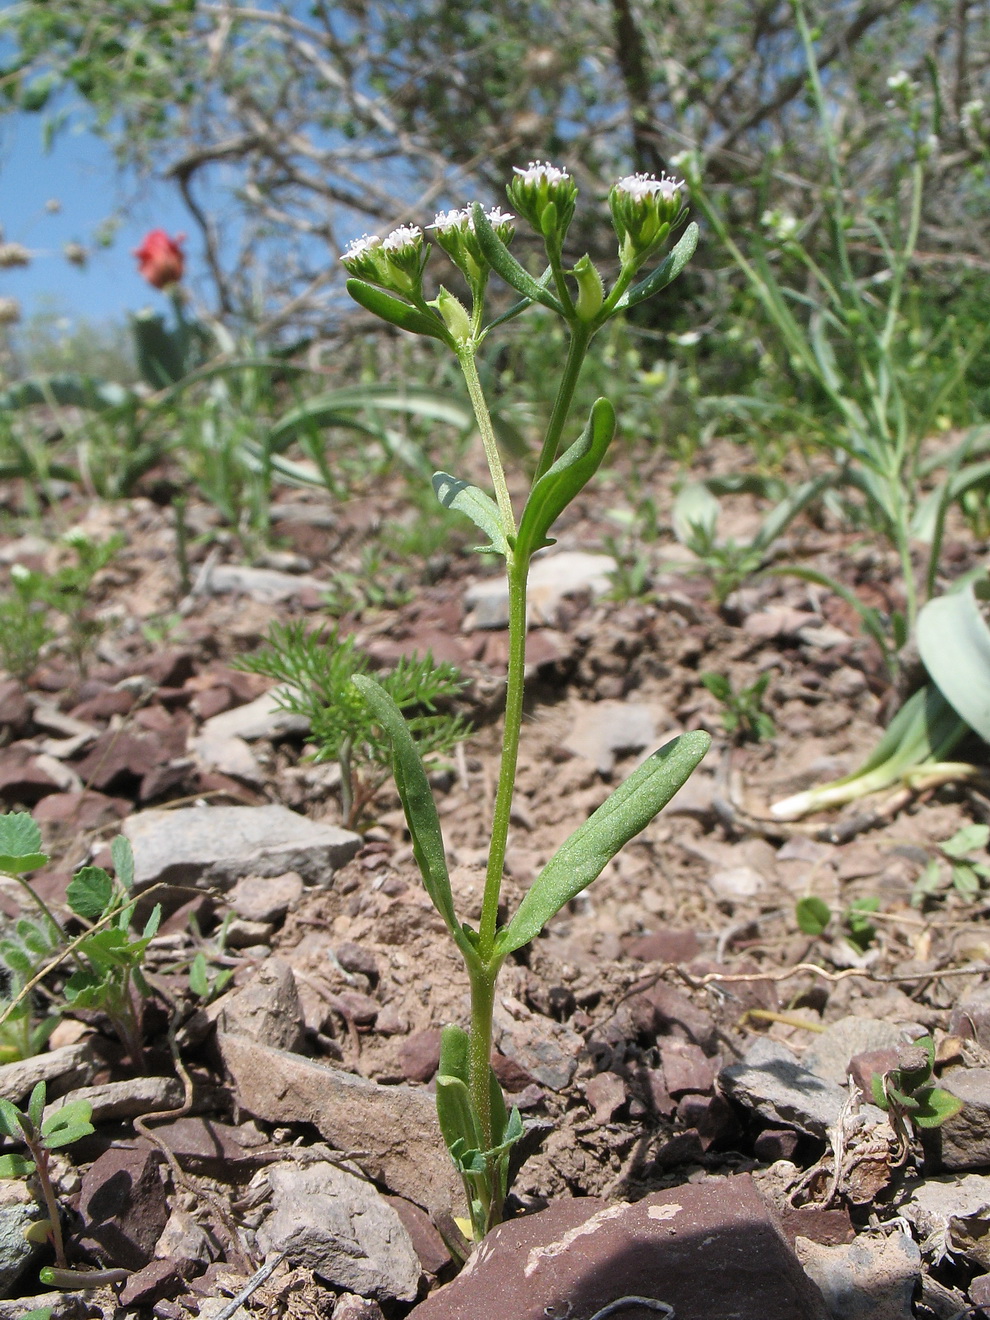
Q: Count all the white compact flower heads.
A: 4